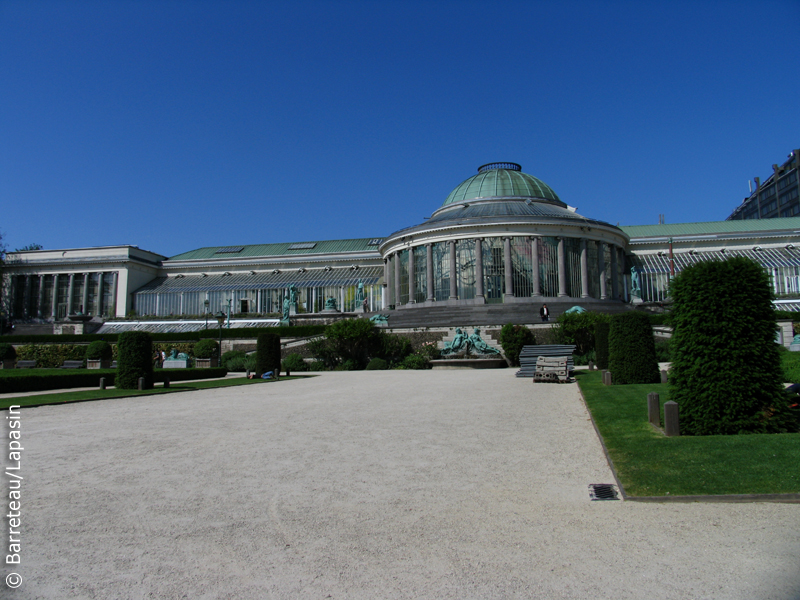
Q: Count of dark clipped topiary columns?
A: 5